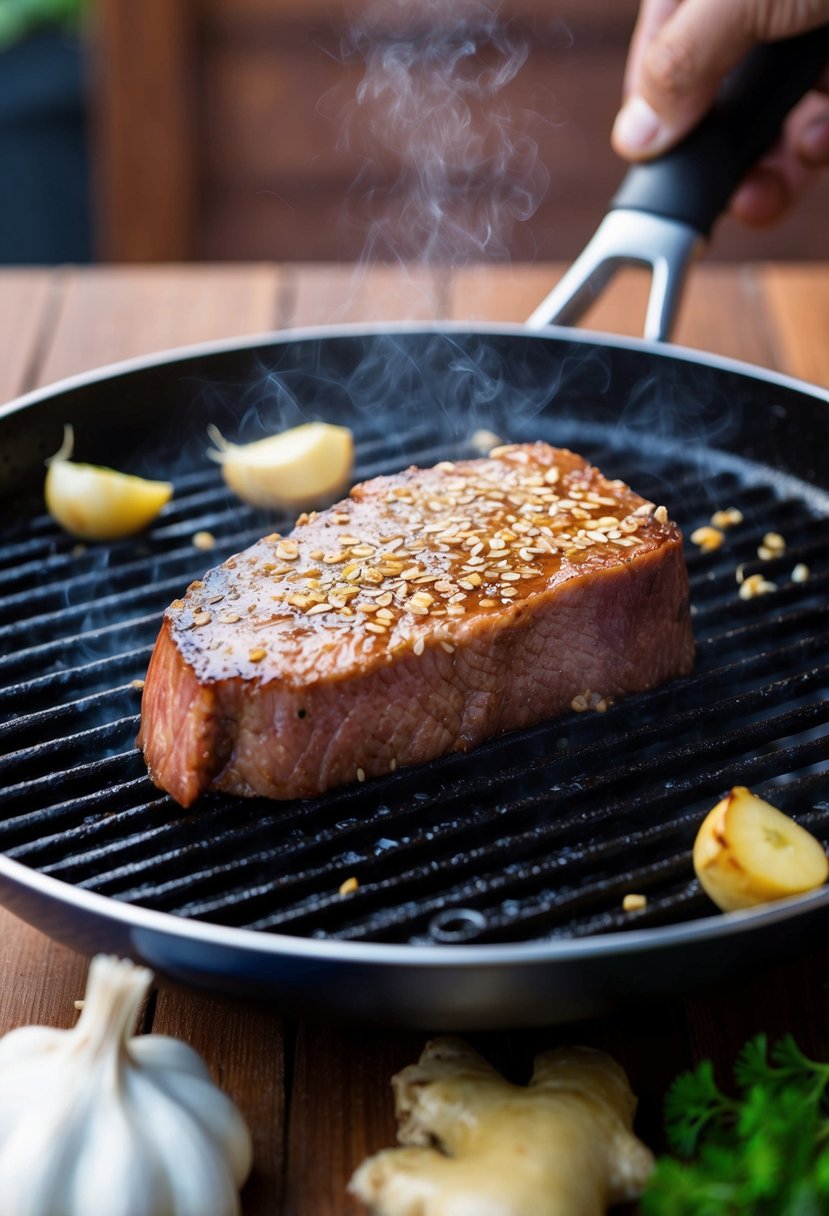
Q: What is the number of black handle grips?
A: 1